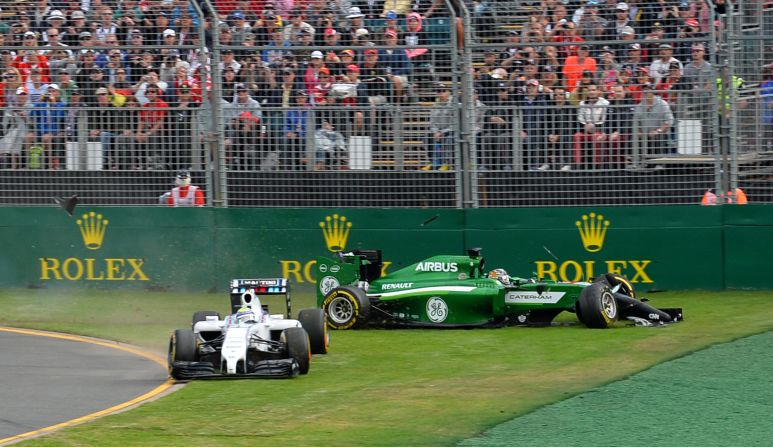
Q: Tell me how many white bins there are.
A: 4